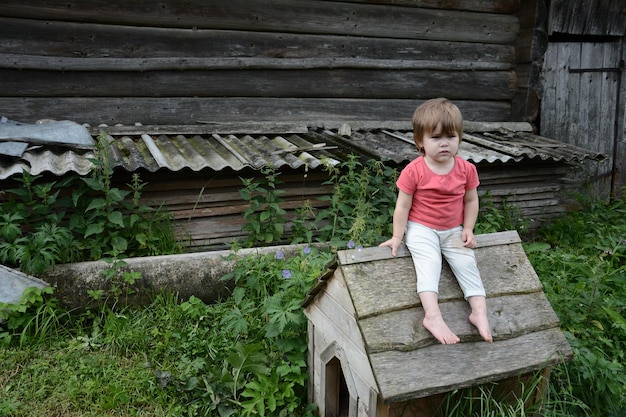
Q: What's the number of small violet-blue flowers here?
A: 5